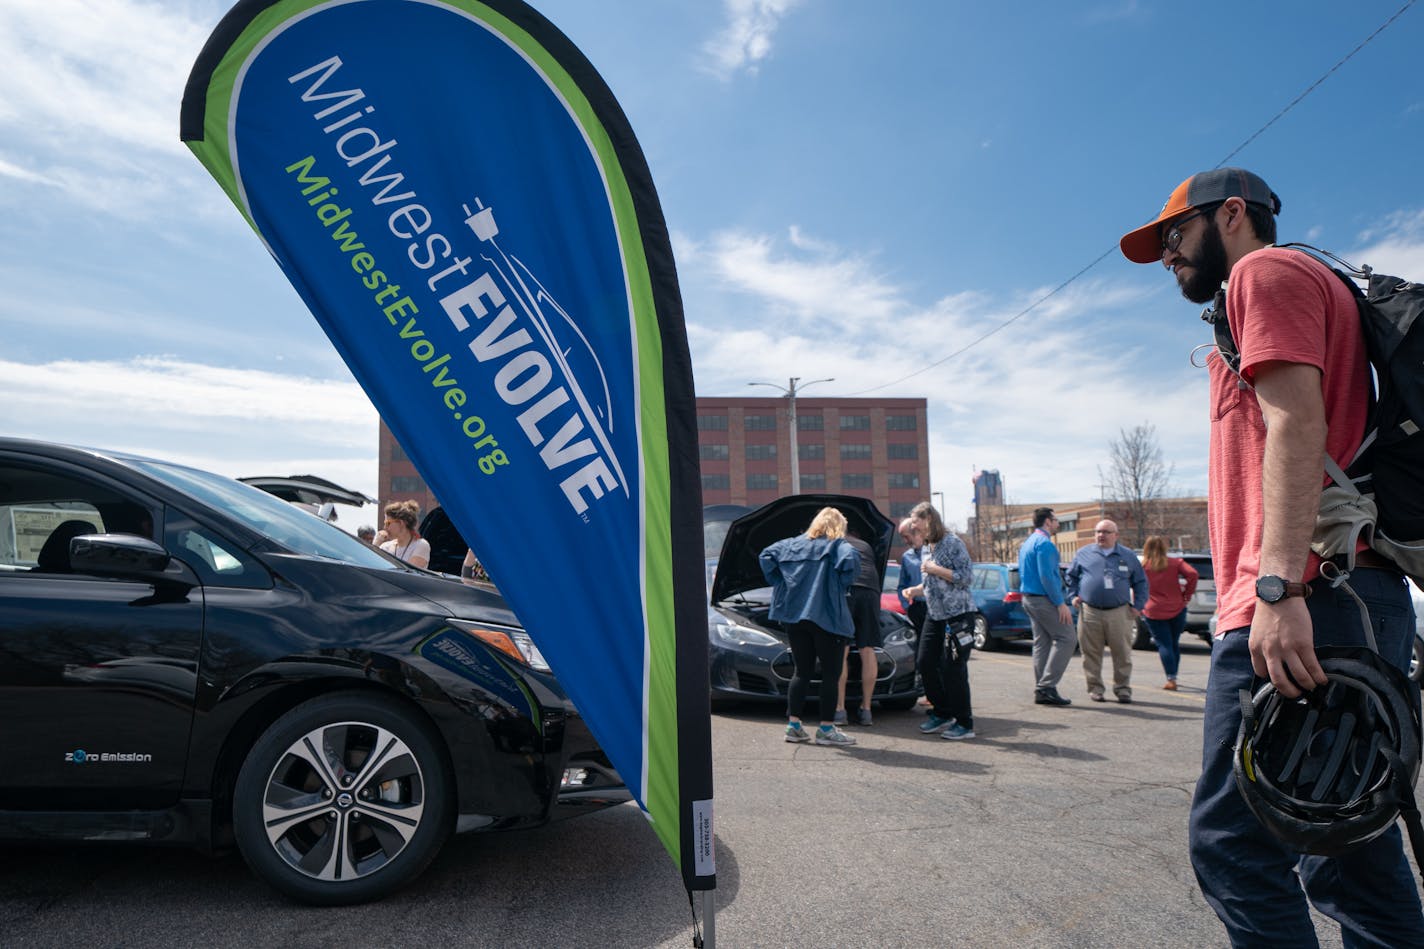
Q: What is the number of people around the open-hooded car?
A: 4